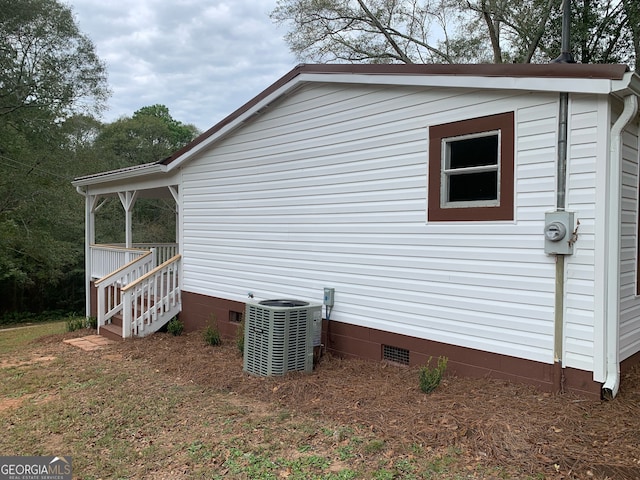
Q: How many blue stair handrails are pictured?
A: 0